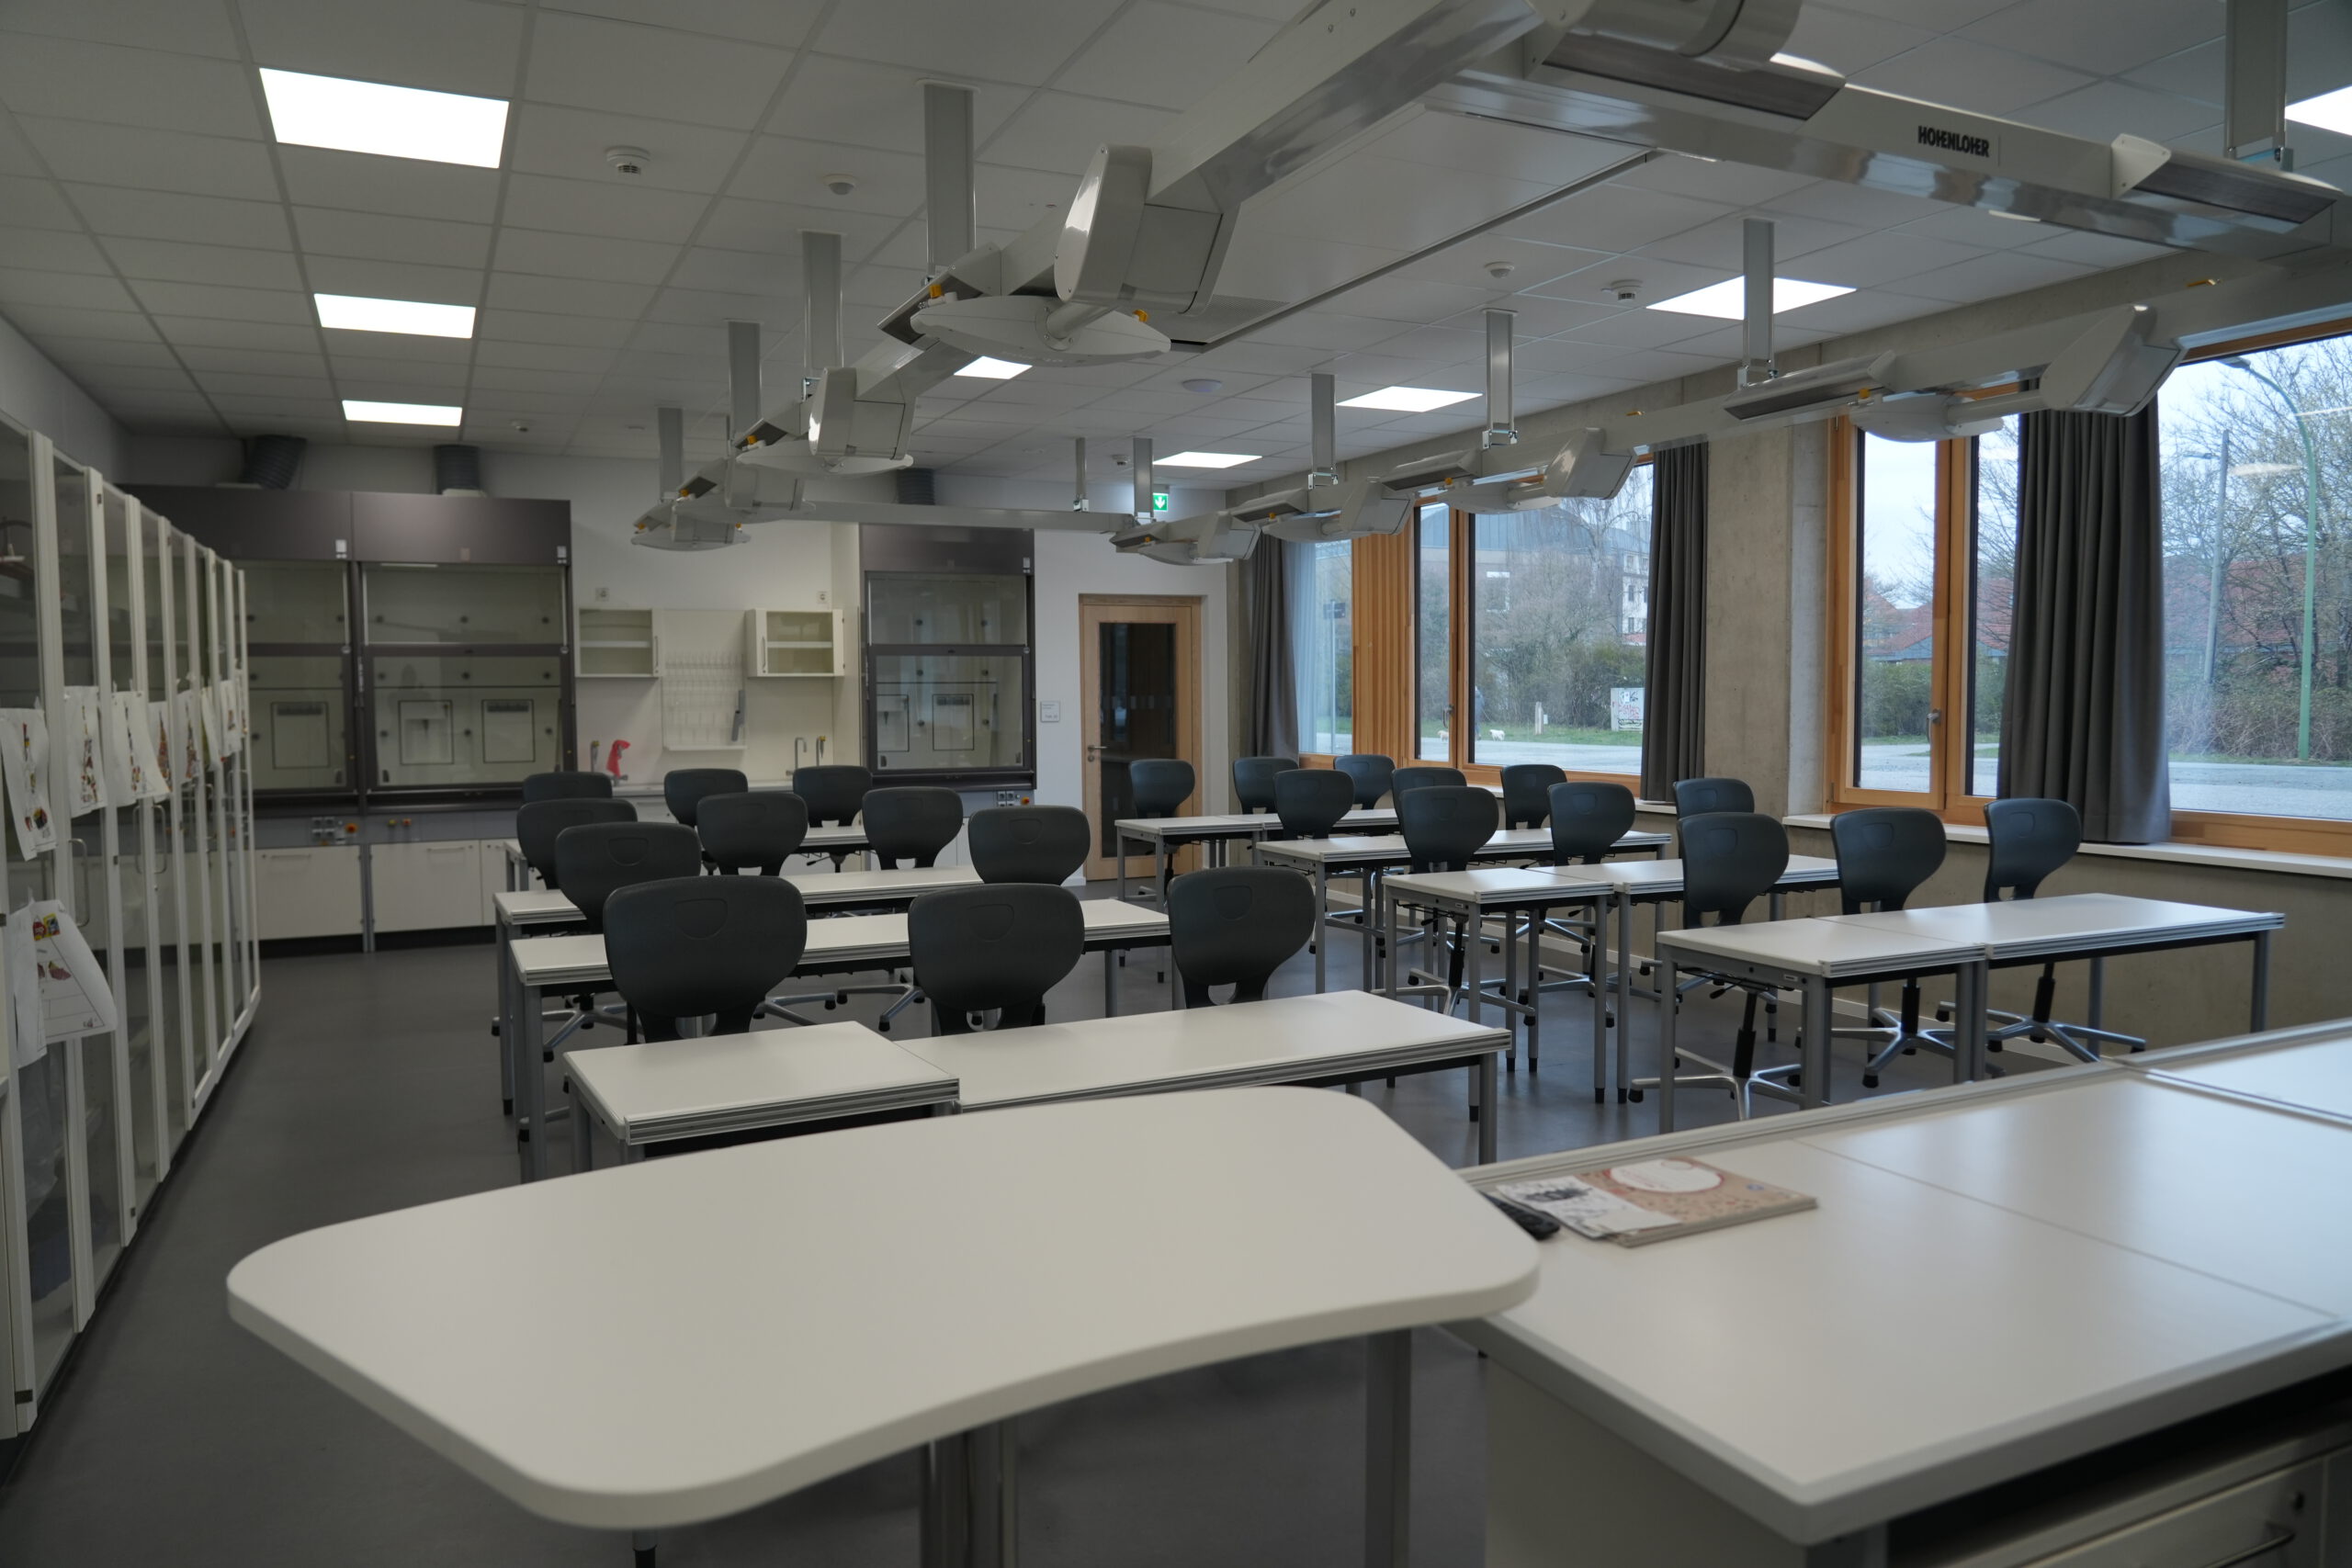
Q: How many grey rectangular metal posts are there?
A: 10